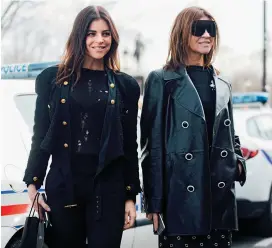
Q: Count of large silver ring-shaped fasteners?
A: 6